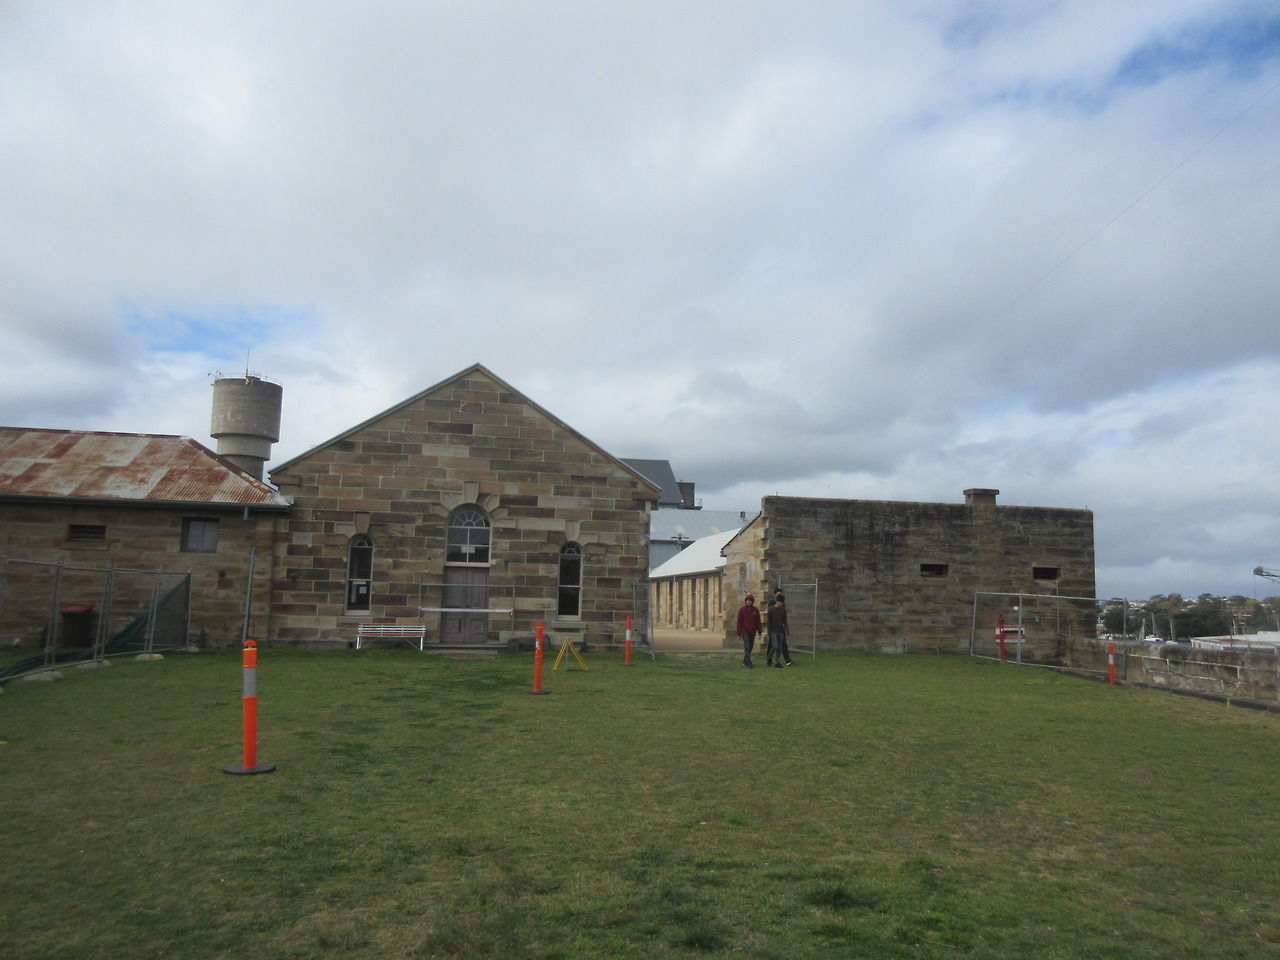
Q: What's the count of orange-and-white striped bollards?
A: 4